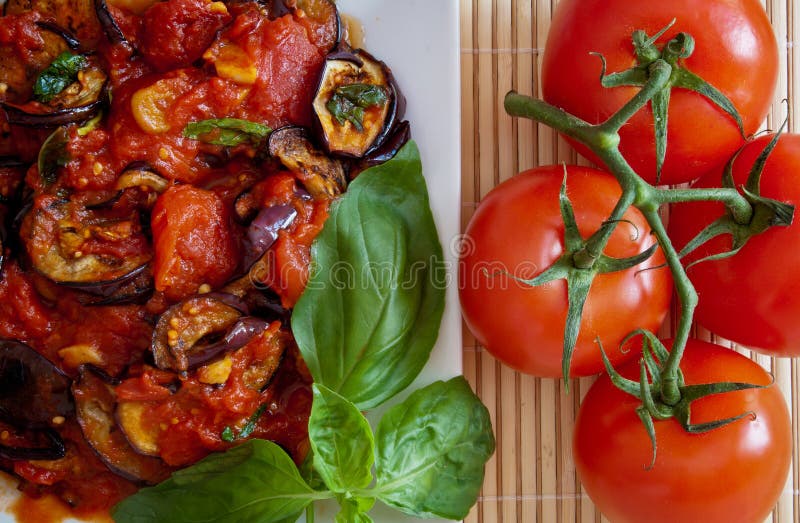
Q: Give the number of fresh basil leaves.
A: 5